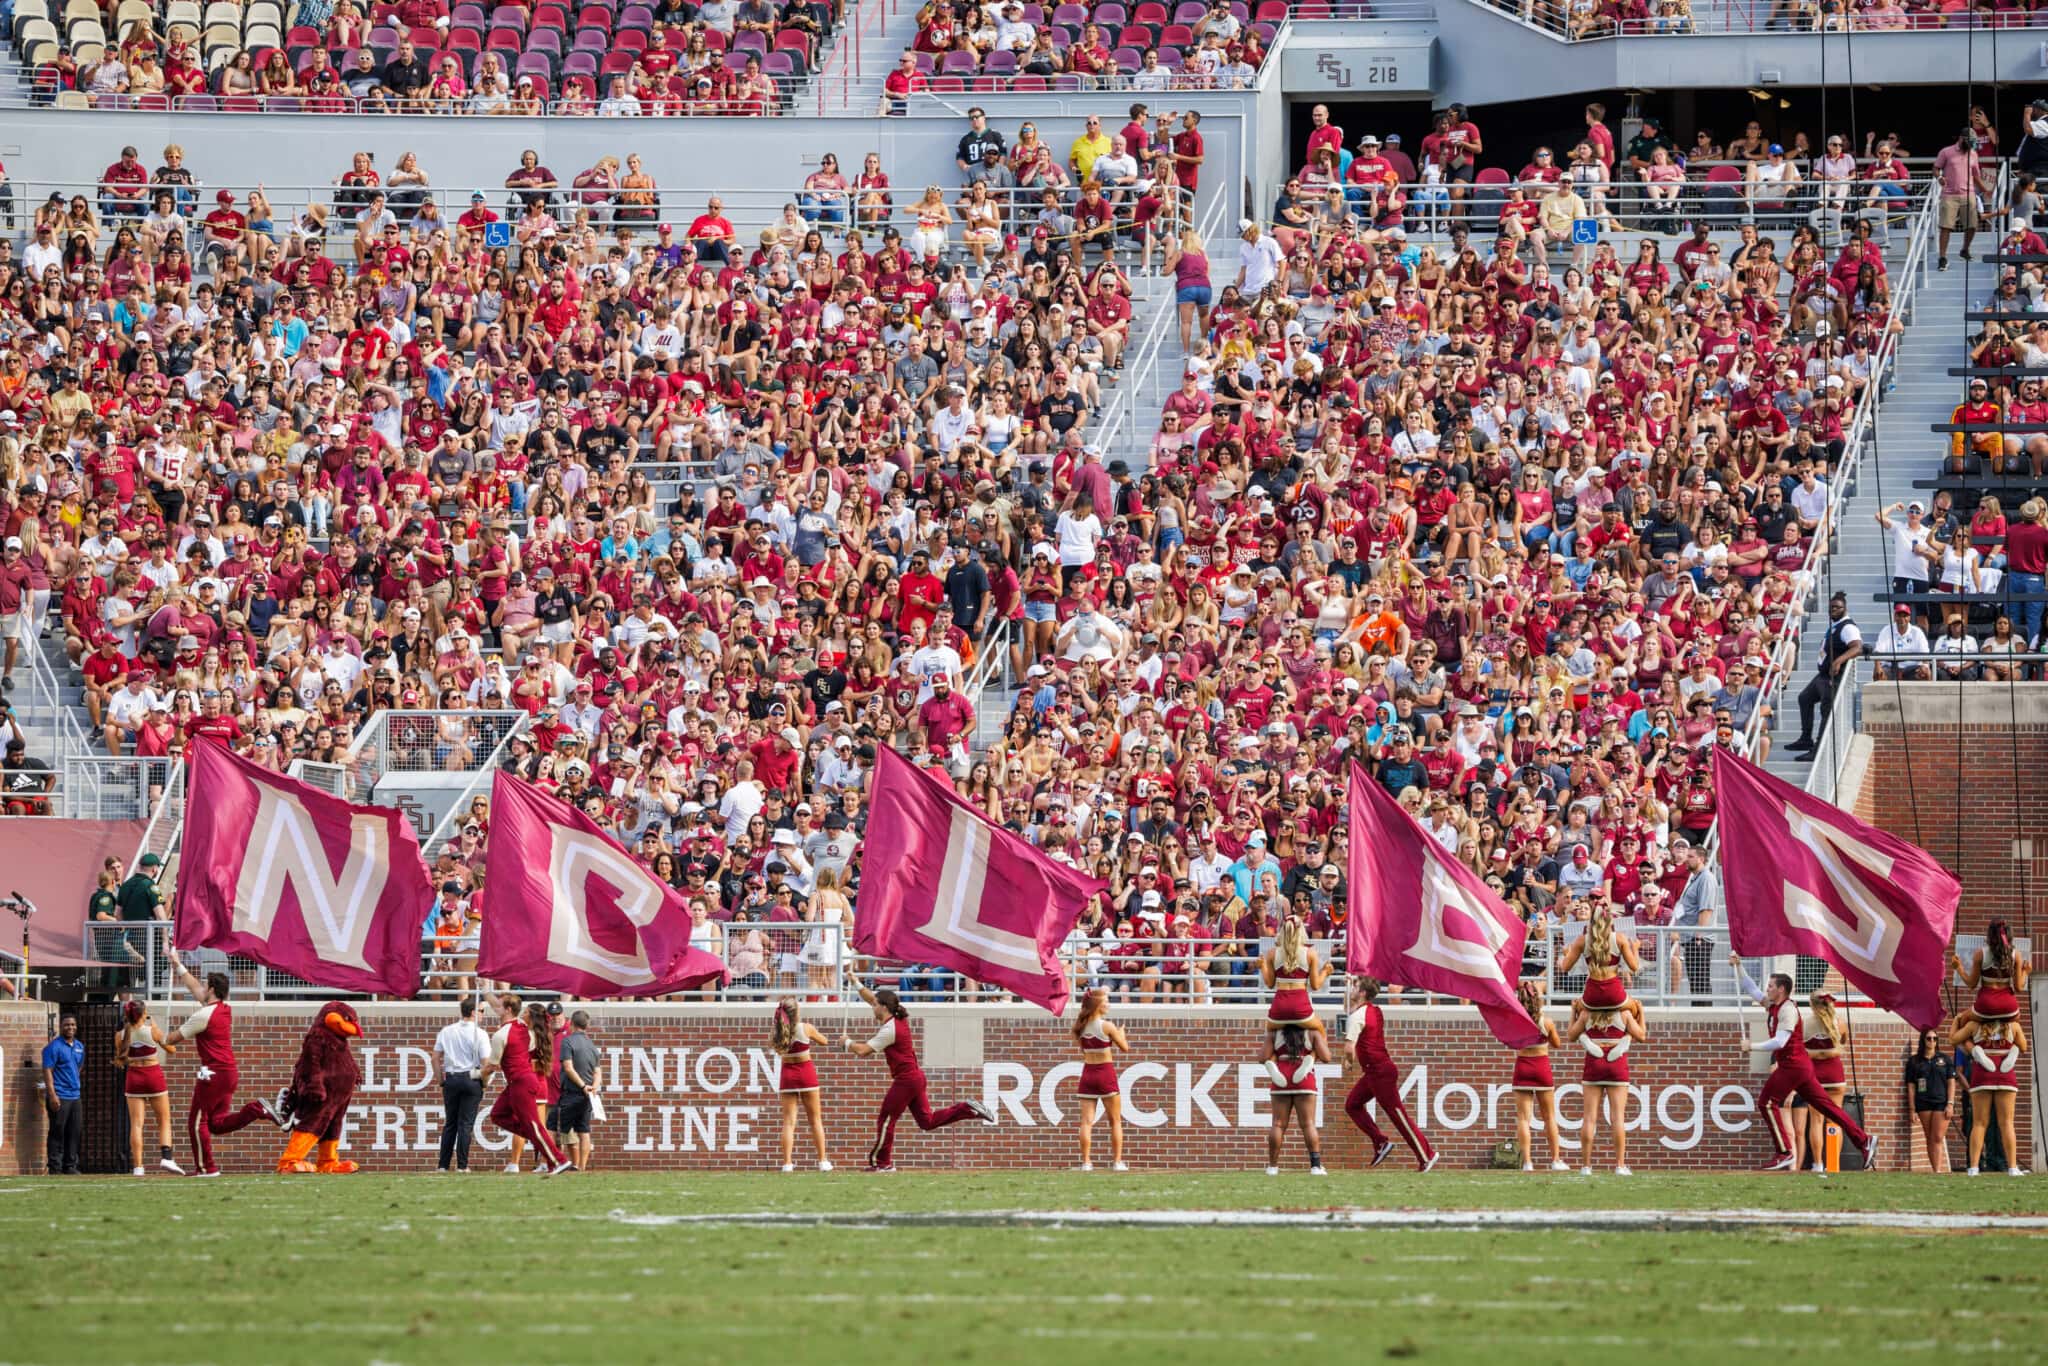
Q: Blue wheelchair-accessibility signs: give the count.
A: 2